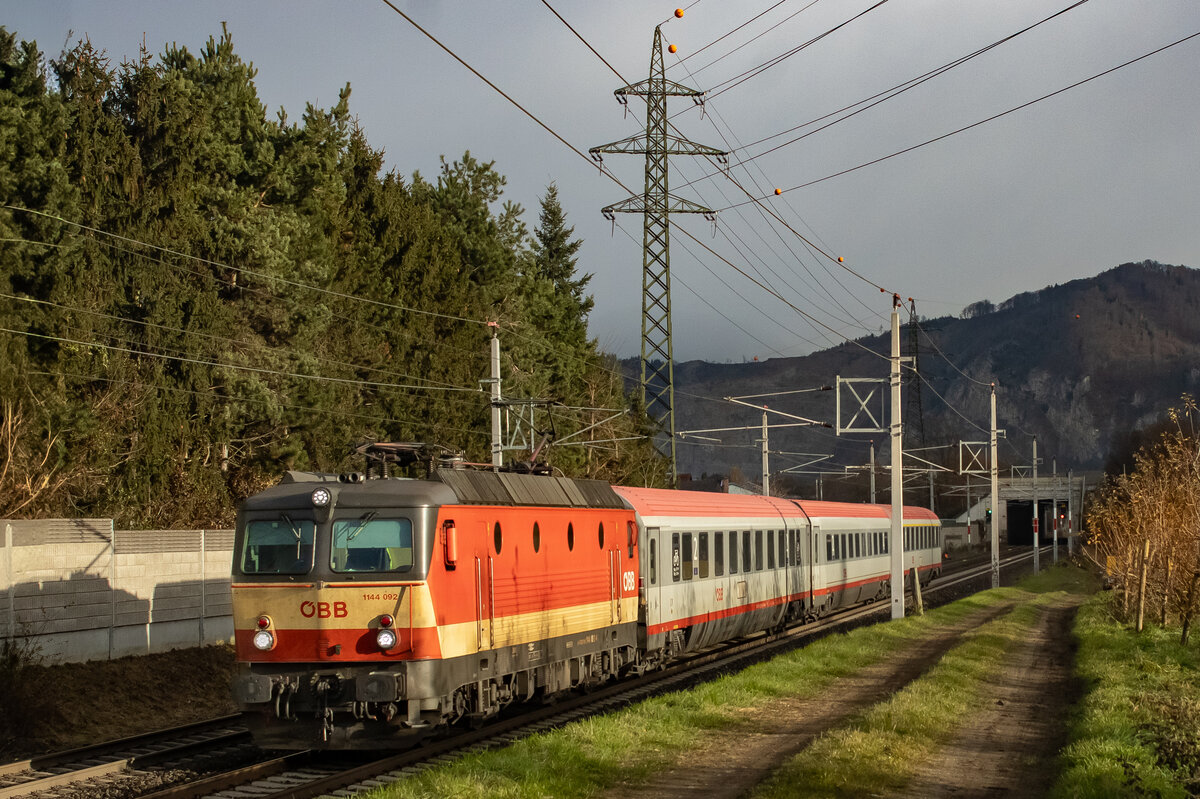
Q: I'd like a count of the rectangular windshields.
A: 2